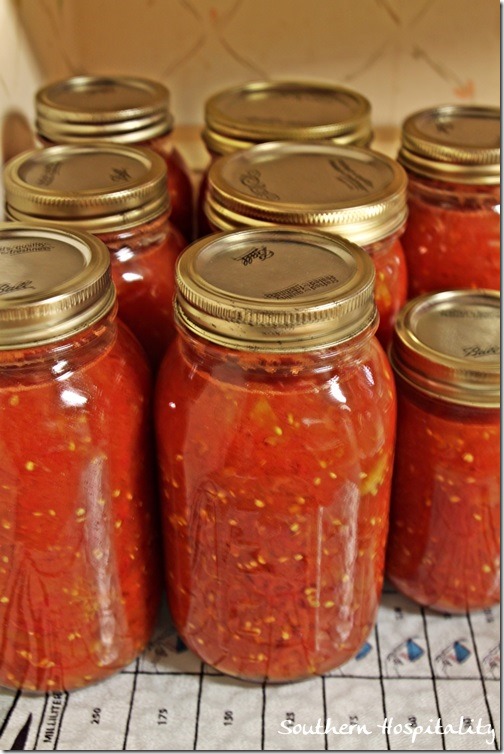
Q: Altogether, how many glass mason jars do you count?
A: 8